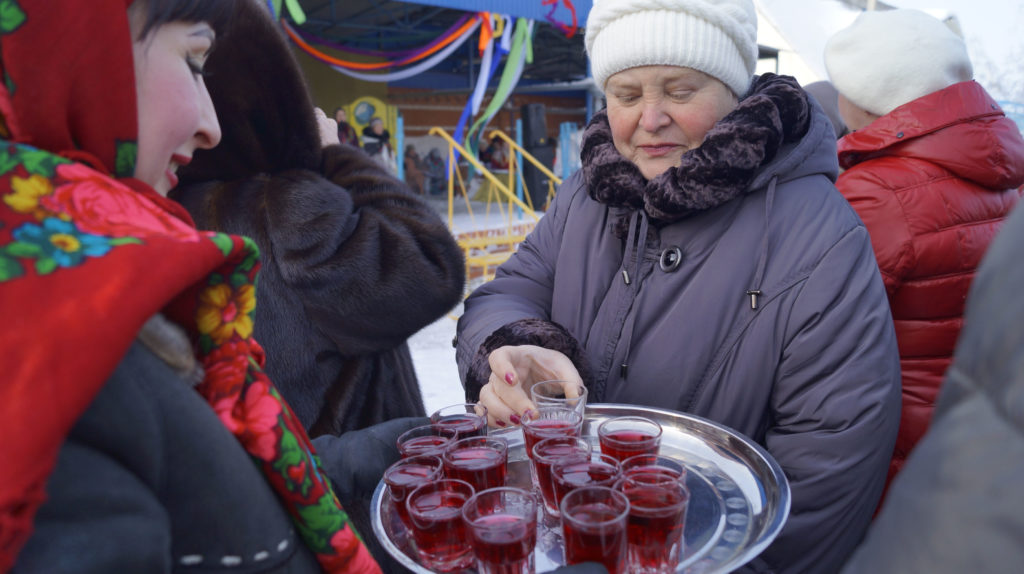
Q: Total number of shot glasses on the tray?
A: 14